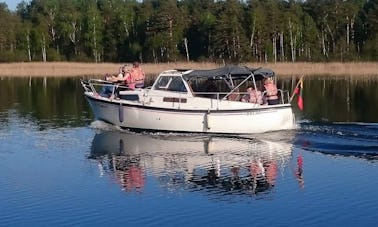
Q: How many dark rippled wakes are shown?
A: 1